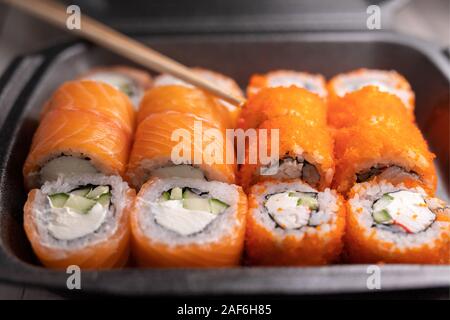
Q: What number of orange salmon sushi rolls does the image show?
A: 8